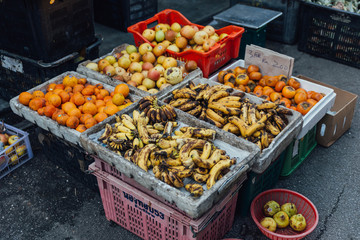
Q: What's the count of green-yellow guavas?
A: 5